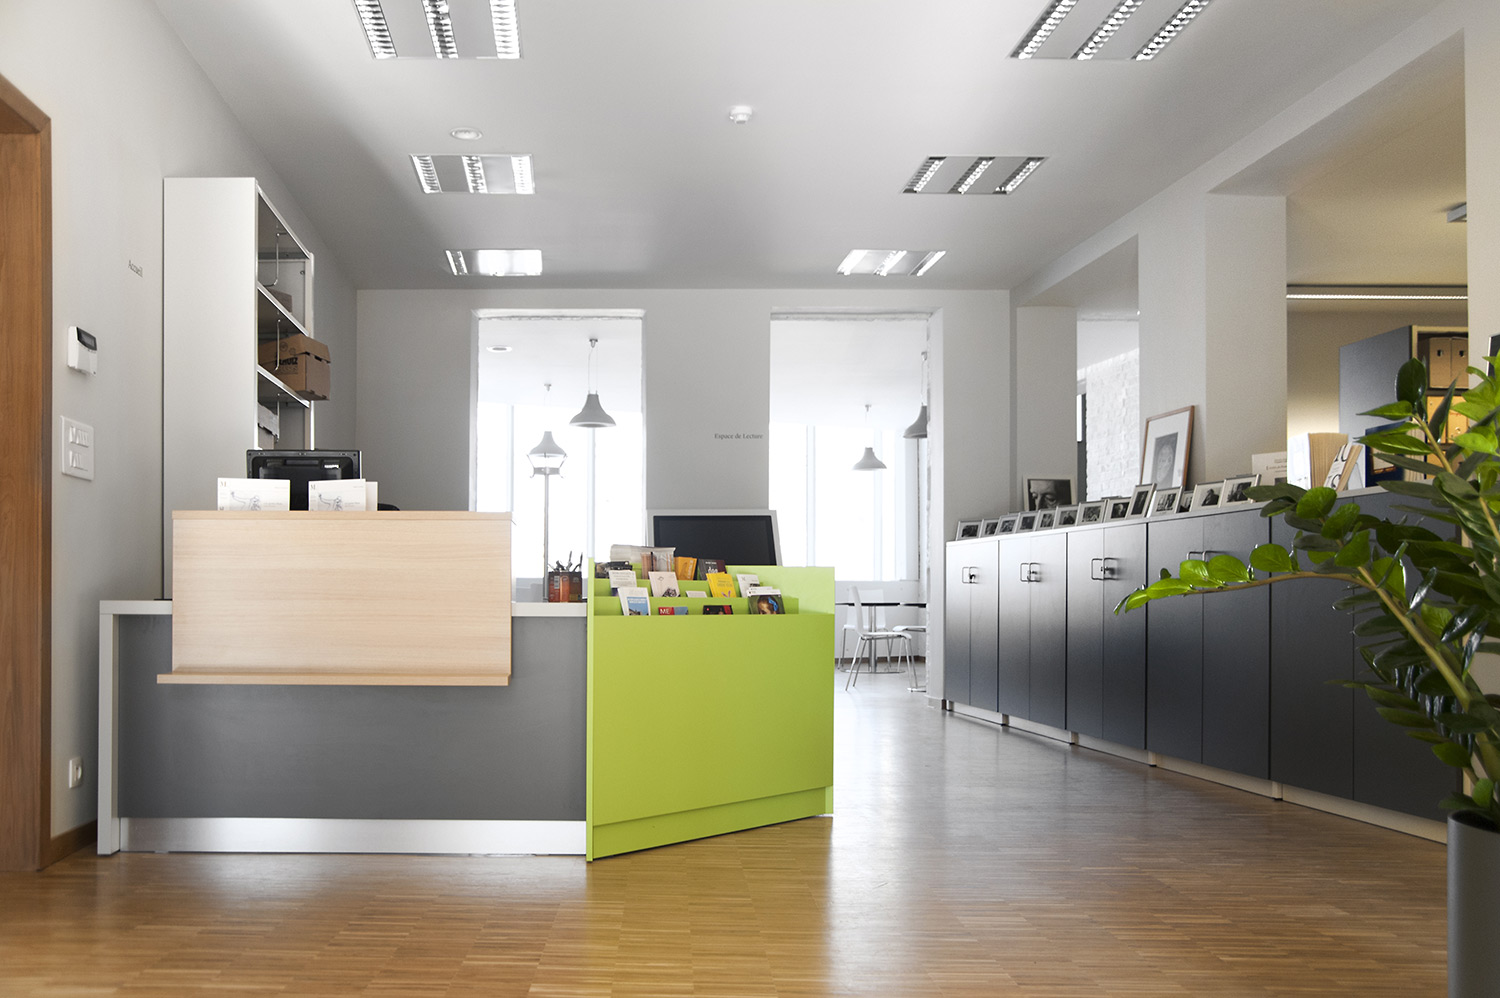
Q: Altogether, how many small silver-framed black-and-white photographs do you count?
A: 13